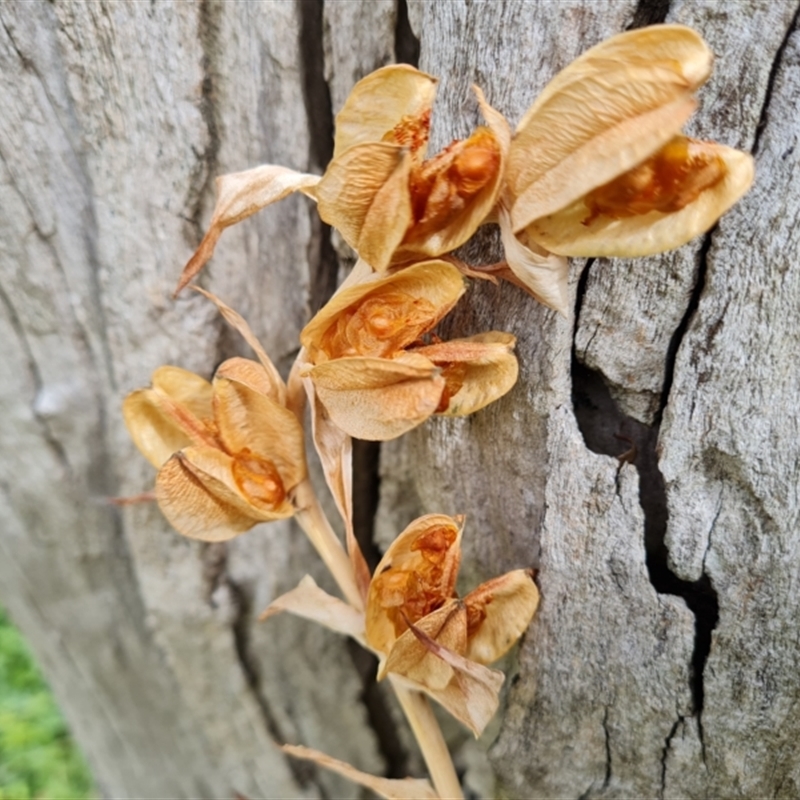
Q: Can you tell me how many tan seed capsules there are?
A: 5